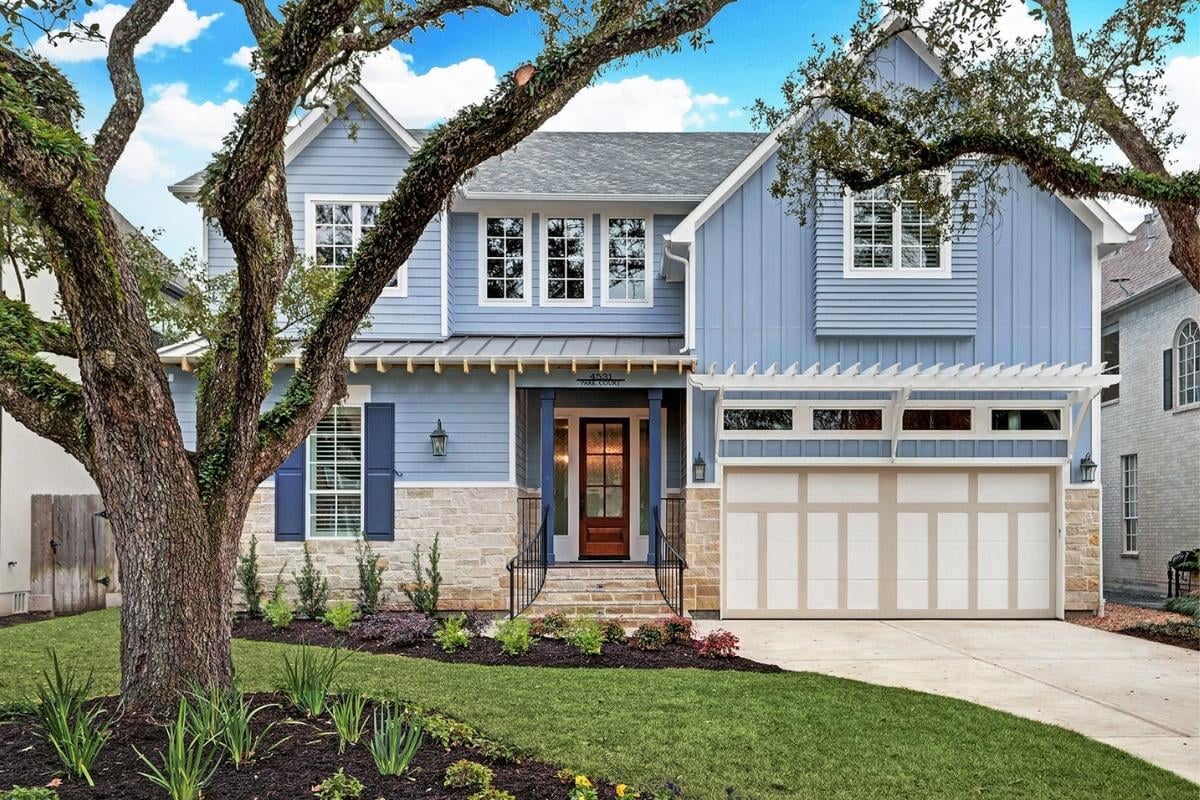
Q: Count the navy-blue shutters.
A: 2